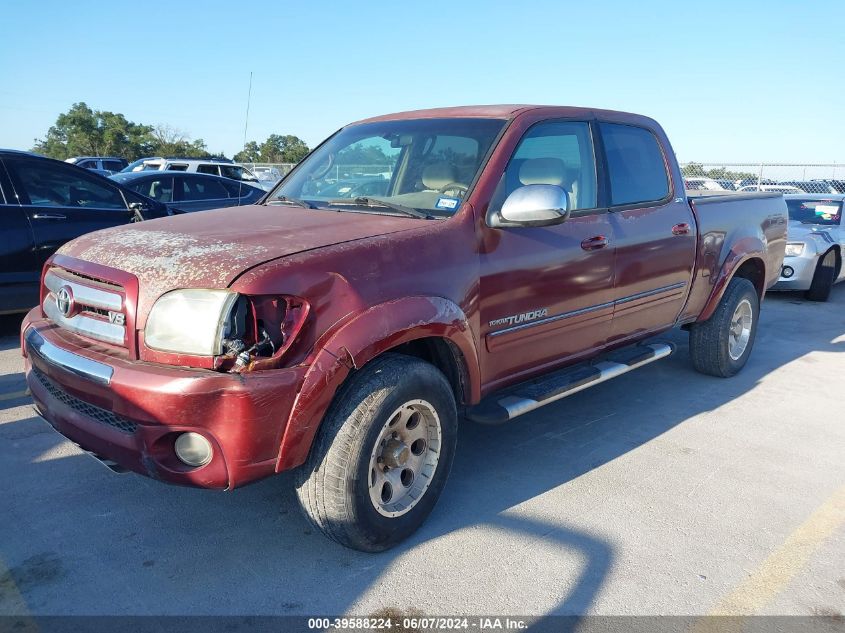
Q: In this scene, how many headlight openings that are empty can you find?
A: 1